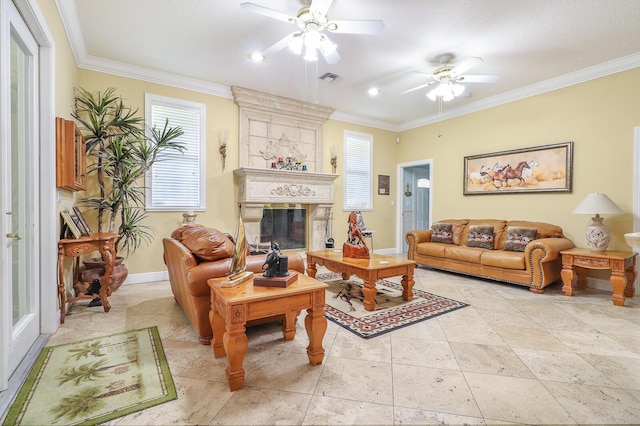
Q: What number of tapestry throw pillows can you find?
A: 3